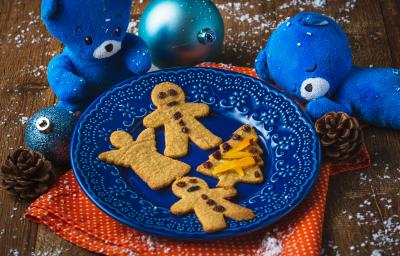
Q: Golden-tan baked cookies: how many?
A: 4